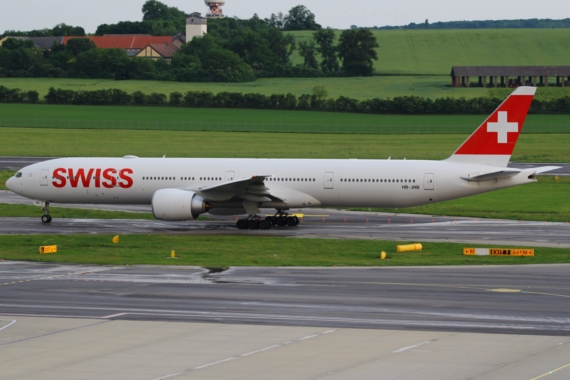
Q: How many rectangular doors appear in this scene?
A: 5